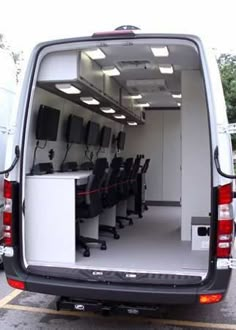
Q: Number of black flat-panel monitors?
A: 5